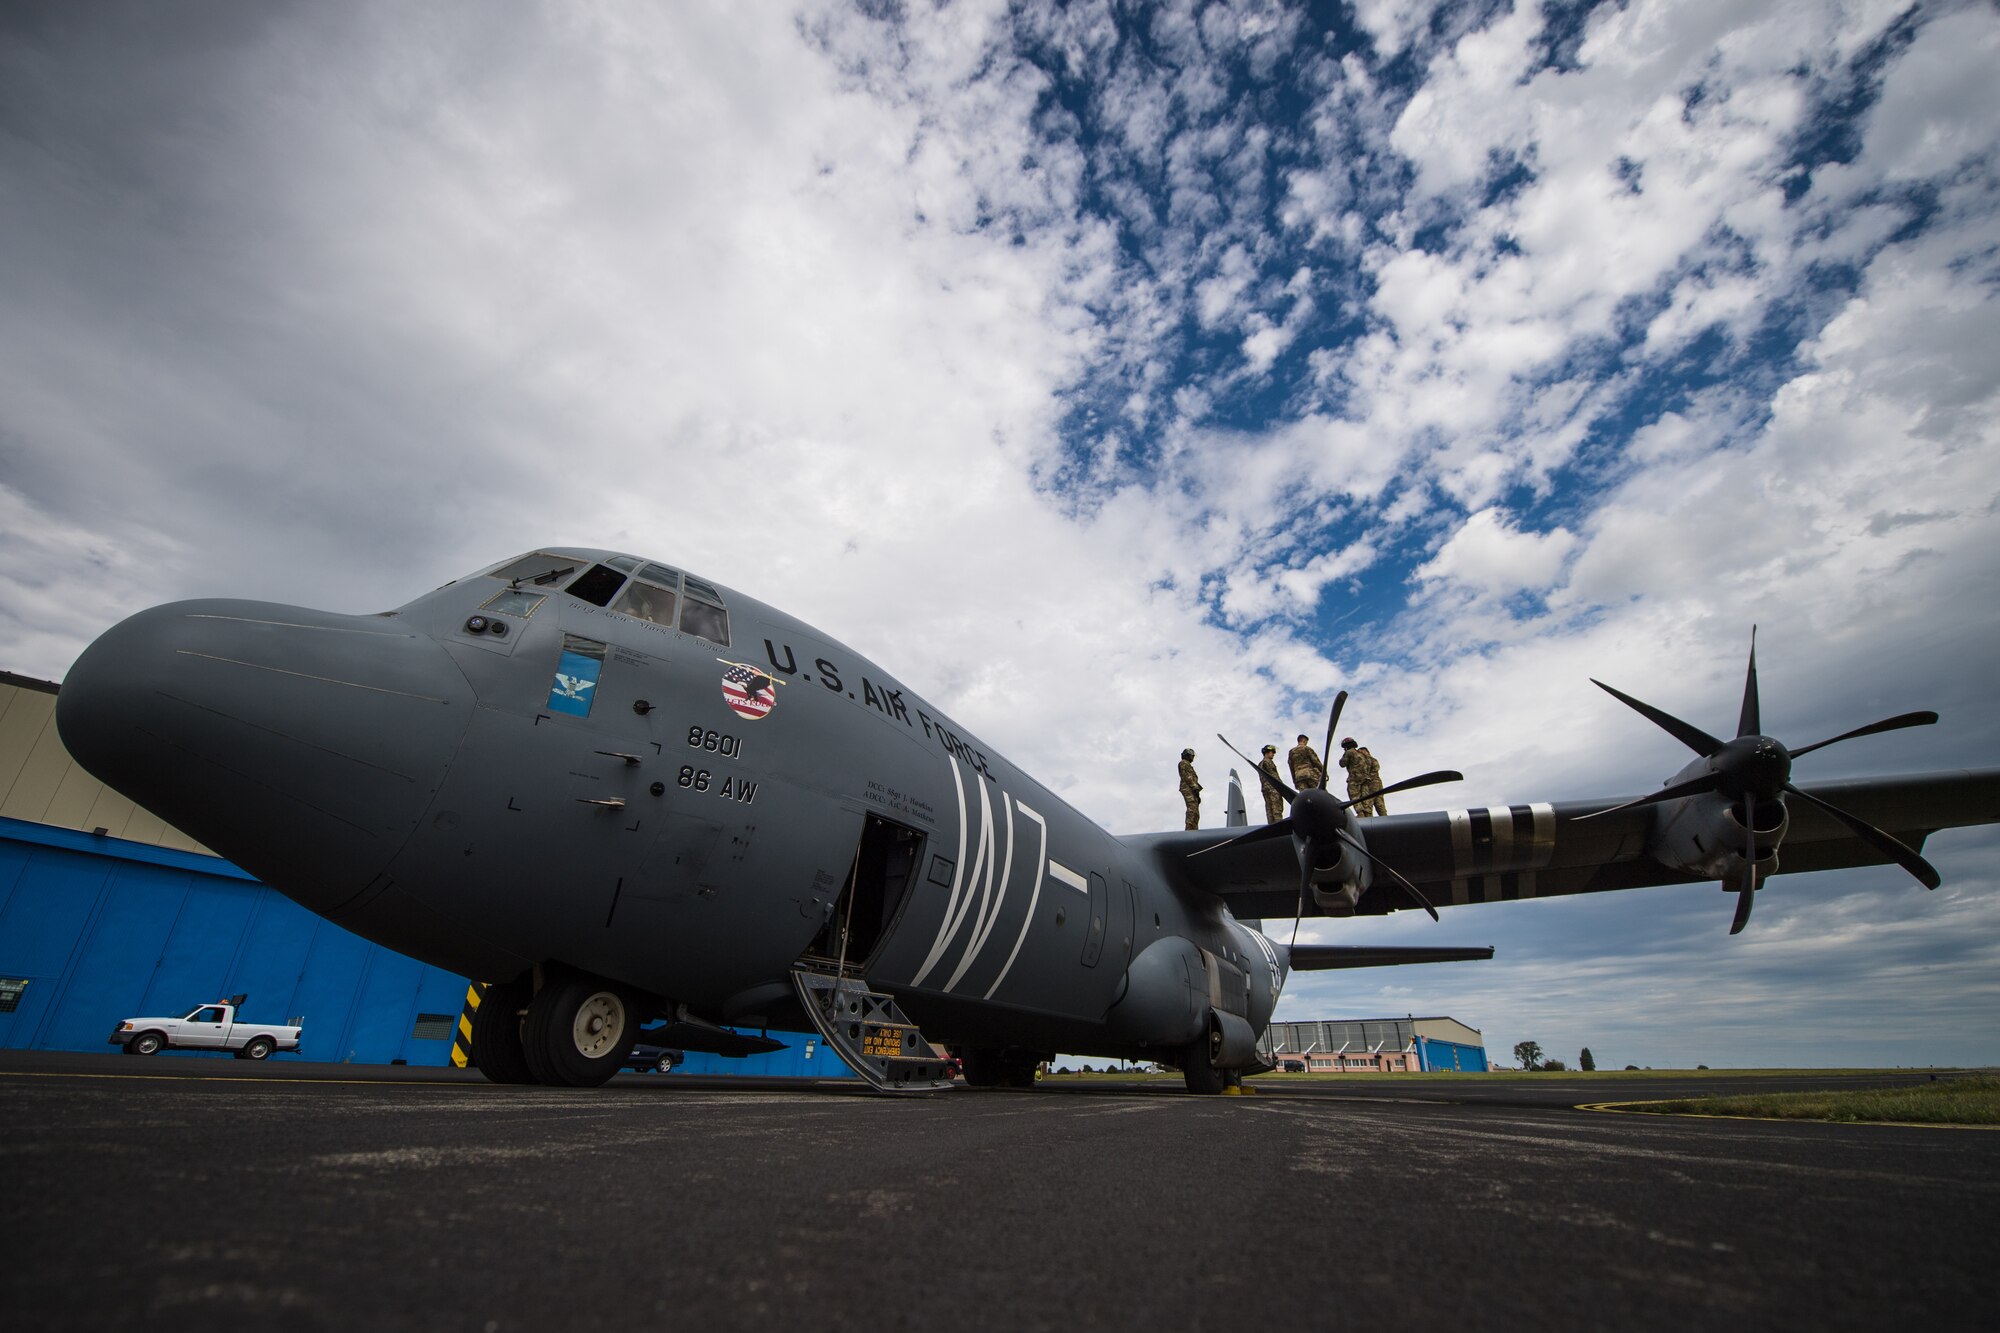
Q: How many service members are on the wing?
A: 5